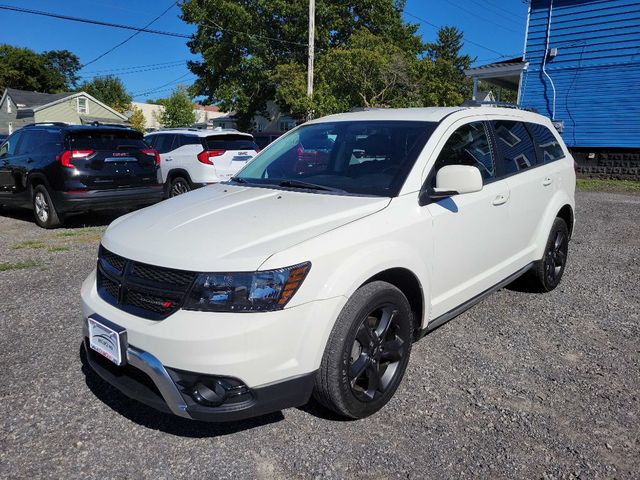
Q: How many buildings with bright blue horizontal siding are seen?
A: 1